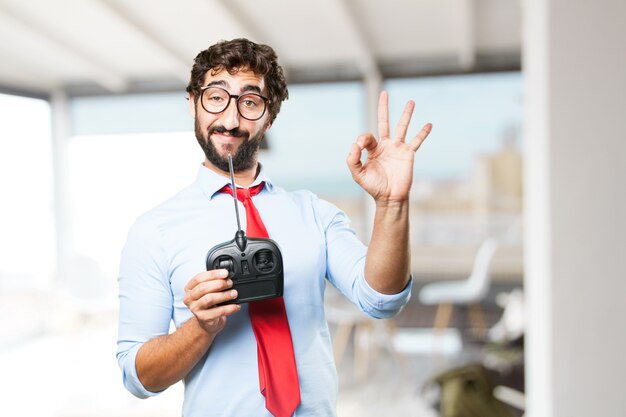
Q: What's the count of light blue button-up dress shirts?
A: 1